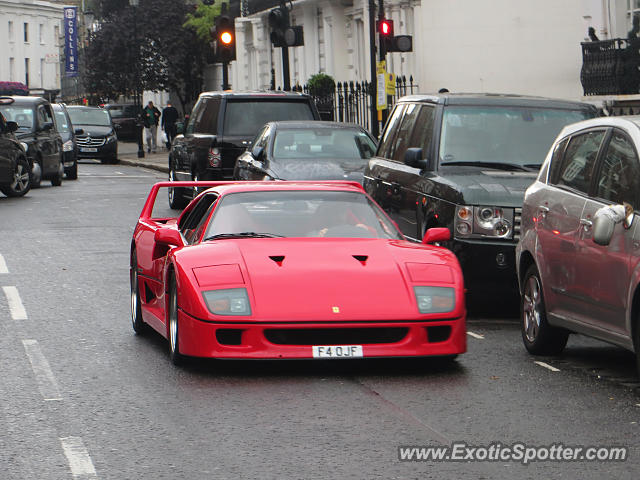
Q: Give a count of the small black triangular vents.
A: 2